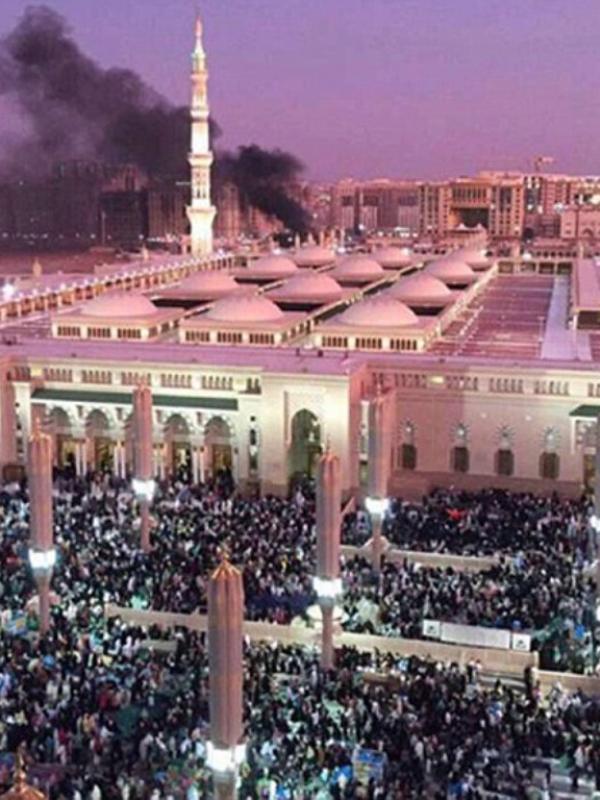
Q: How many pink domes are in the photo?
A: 12